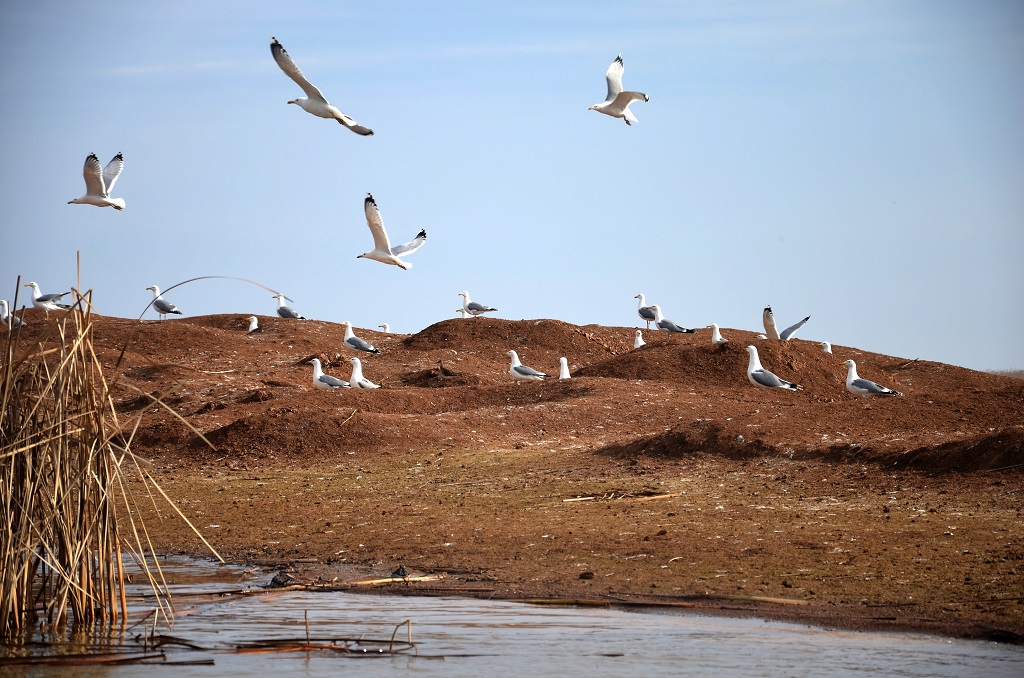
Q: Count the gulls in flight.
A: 4